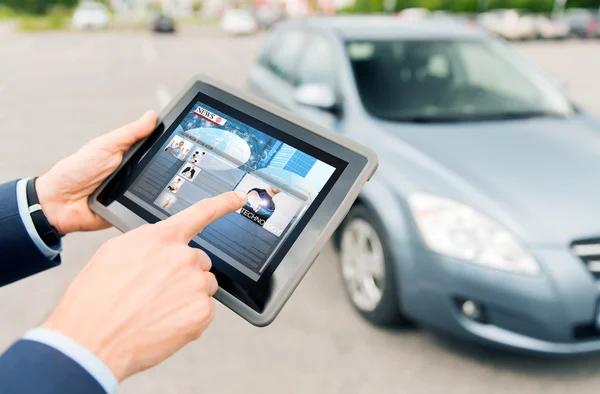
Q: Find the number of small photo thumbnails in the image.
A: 5